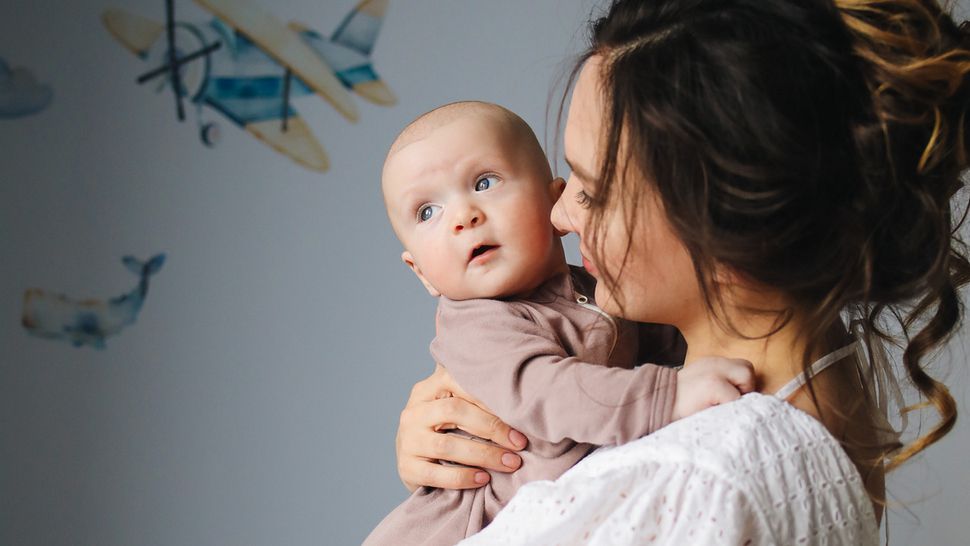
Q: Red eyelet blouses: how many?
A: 0